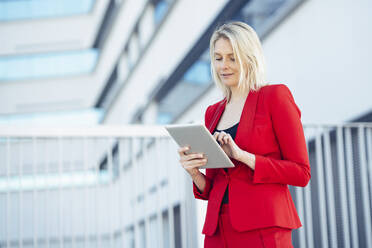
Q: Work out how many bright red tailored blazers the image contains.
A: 1